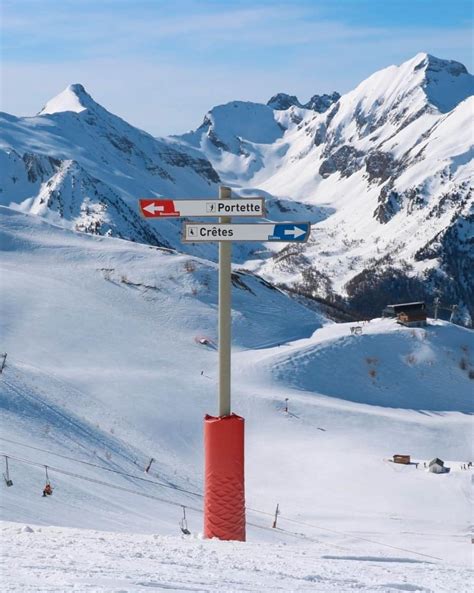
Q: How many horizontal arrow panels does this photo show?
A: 2